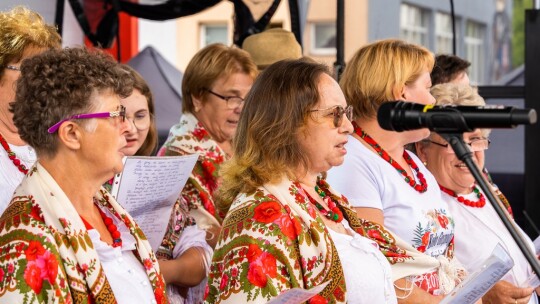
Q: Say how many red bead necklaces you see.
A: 5